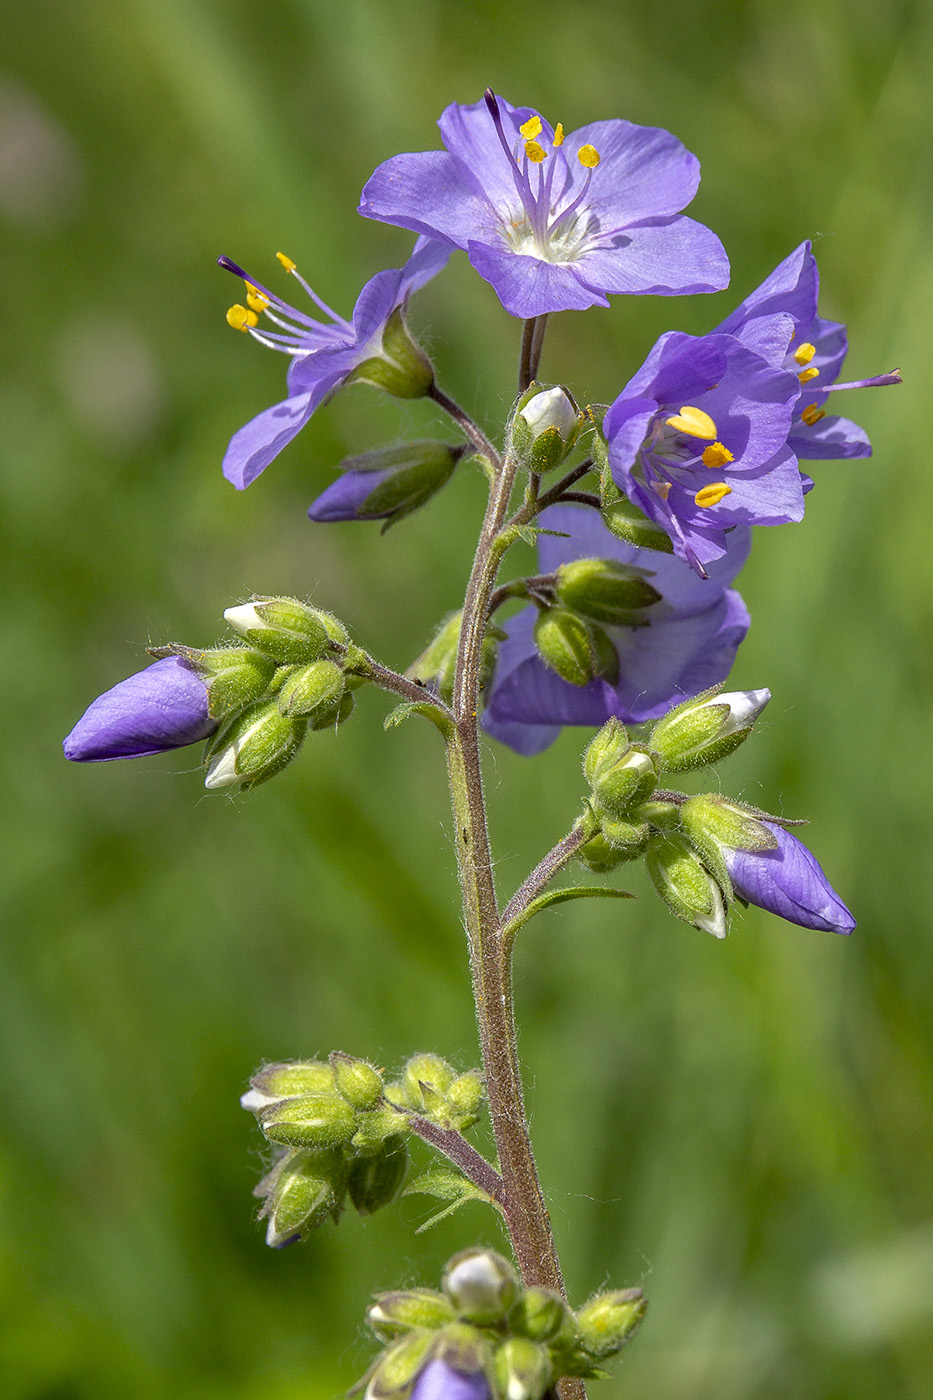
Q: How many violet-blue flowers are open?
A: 5